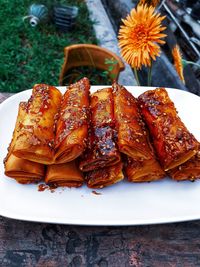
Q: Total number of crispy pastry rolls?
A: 10